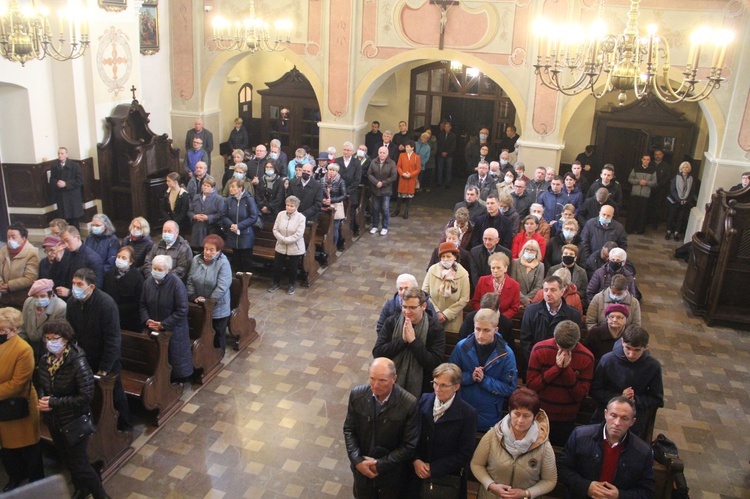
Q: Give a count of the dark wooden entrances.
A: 3